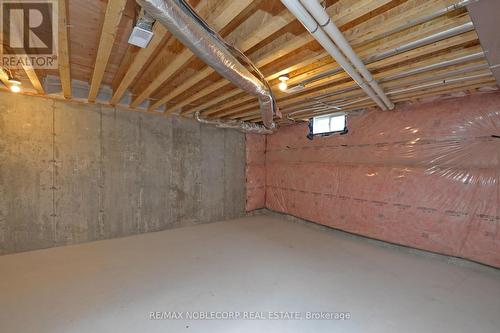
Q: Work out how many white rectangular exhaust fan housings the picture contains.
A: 1